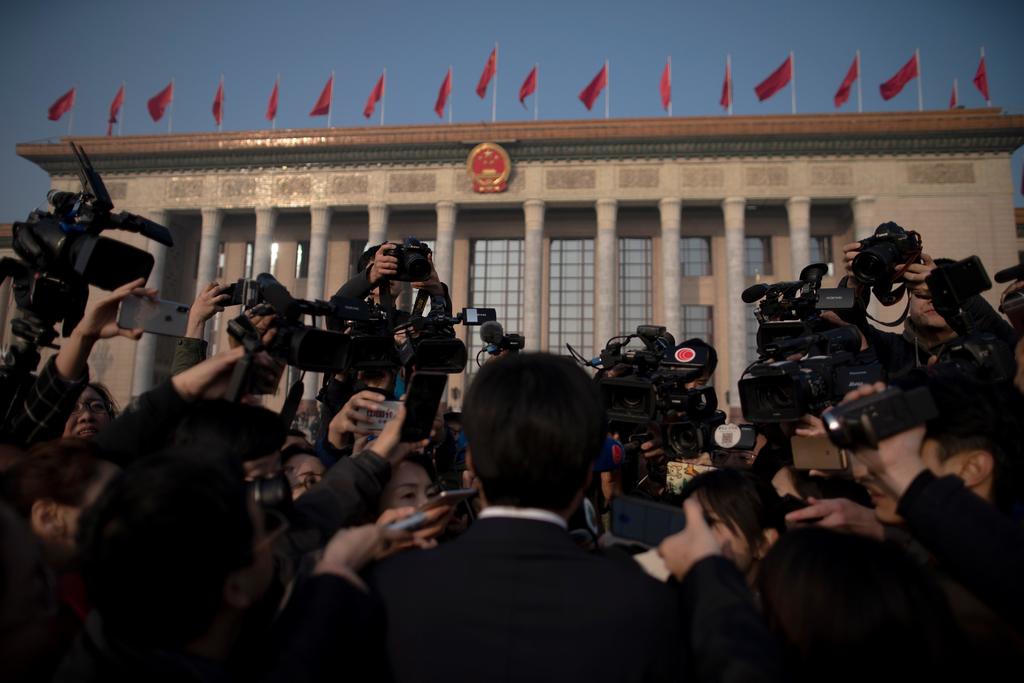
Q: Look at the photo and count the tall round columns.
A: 12